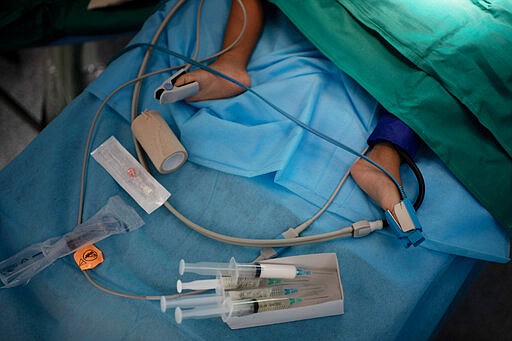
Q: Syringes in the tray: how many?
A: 4